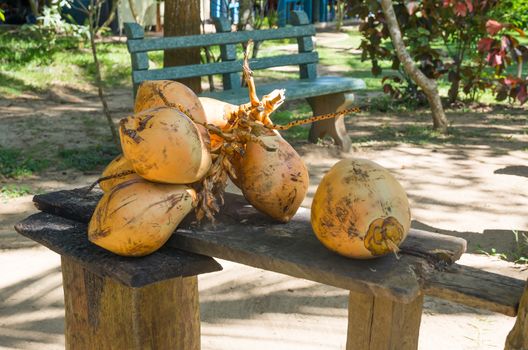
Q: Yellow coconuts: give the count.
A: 7